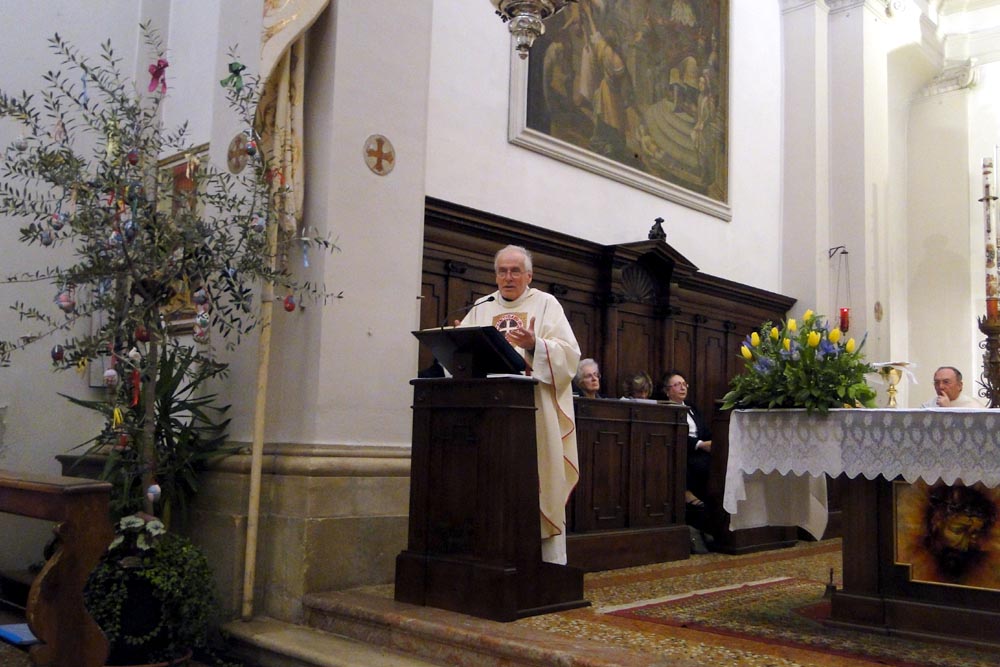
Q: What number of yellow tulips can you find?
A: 9